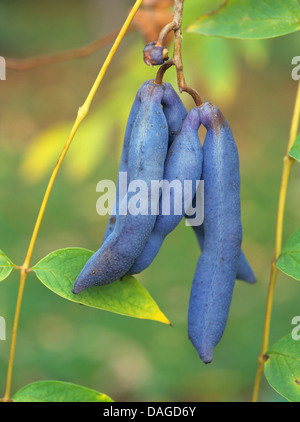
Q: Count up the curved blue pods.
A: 5